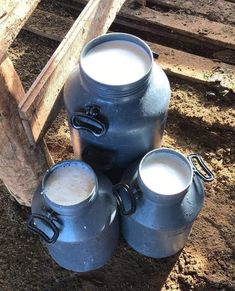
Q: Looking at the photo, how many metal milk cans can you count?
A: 3